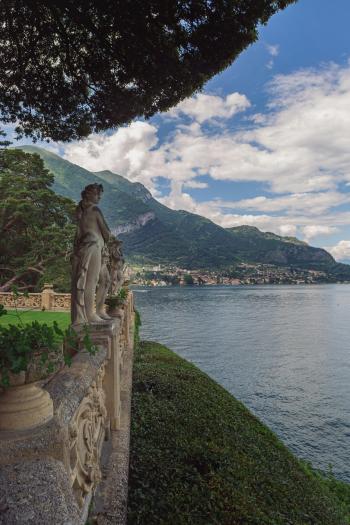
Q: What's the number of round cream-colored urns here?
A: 1